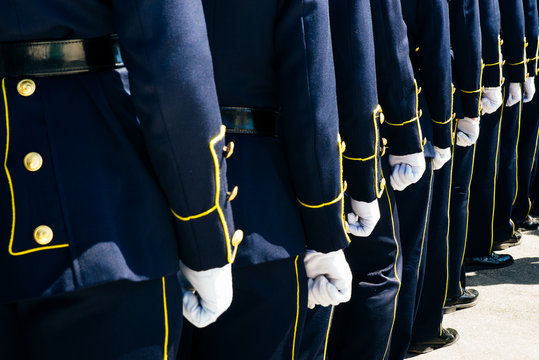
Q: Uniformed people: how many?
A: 9